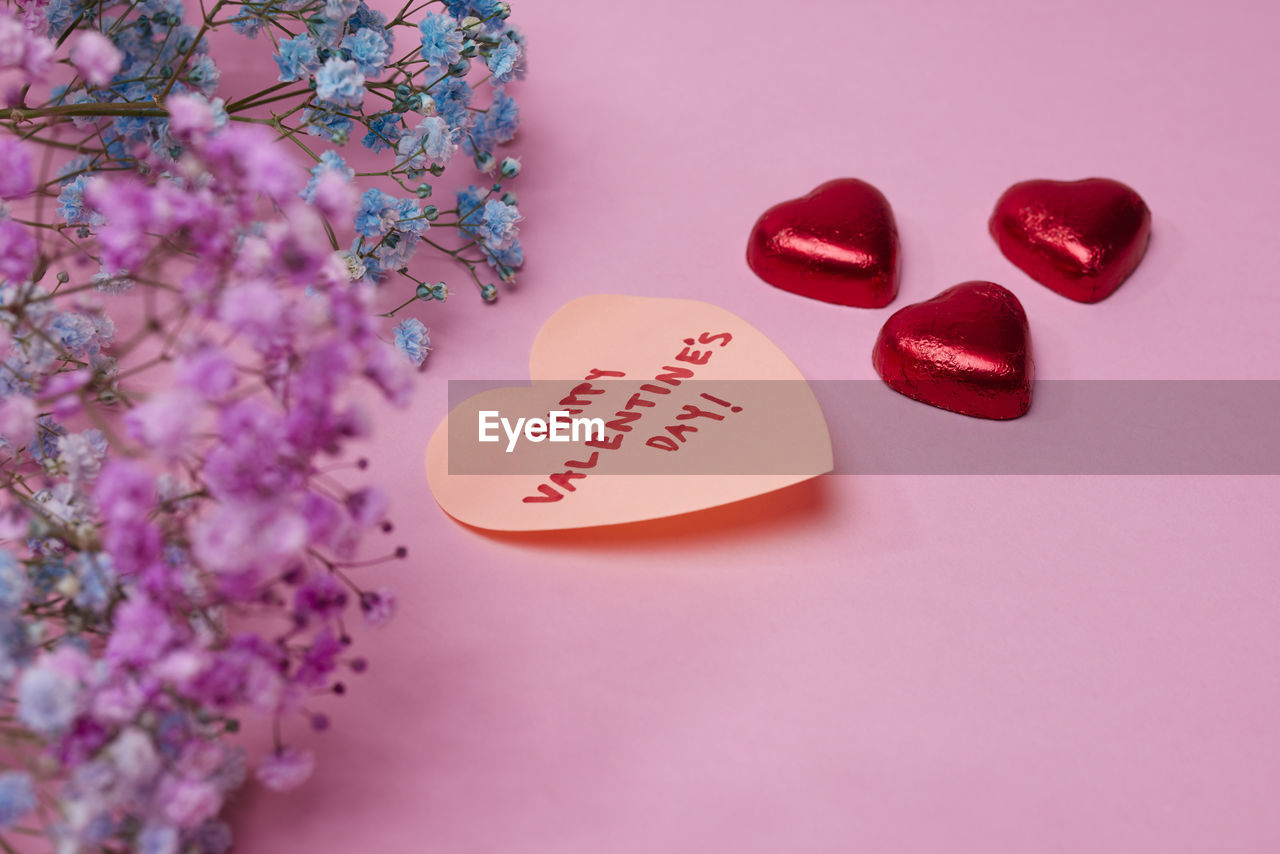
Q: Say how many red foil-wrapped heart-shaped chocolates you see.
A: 3